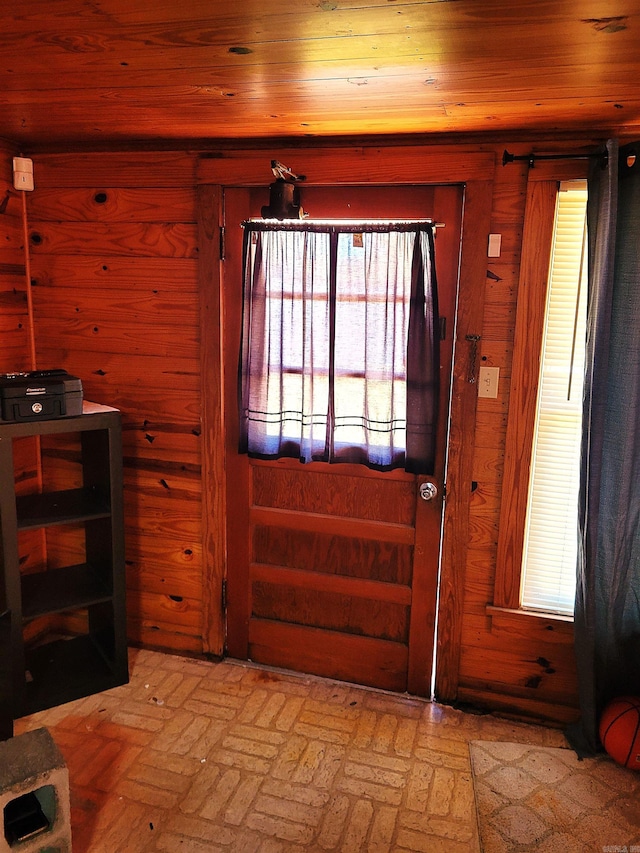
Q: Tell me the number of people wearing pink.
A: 0